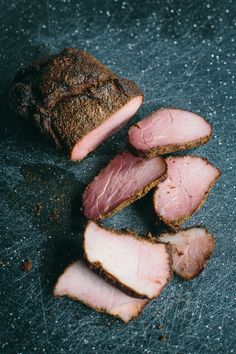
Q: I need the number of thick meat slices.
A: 6